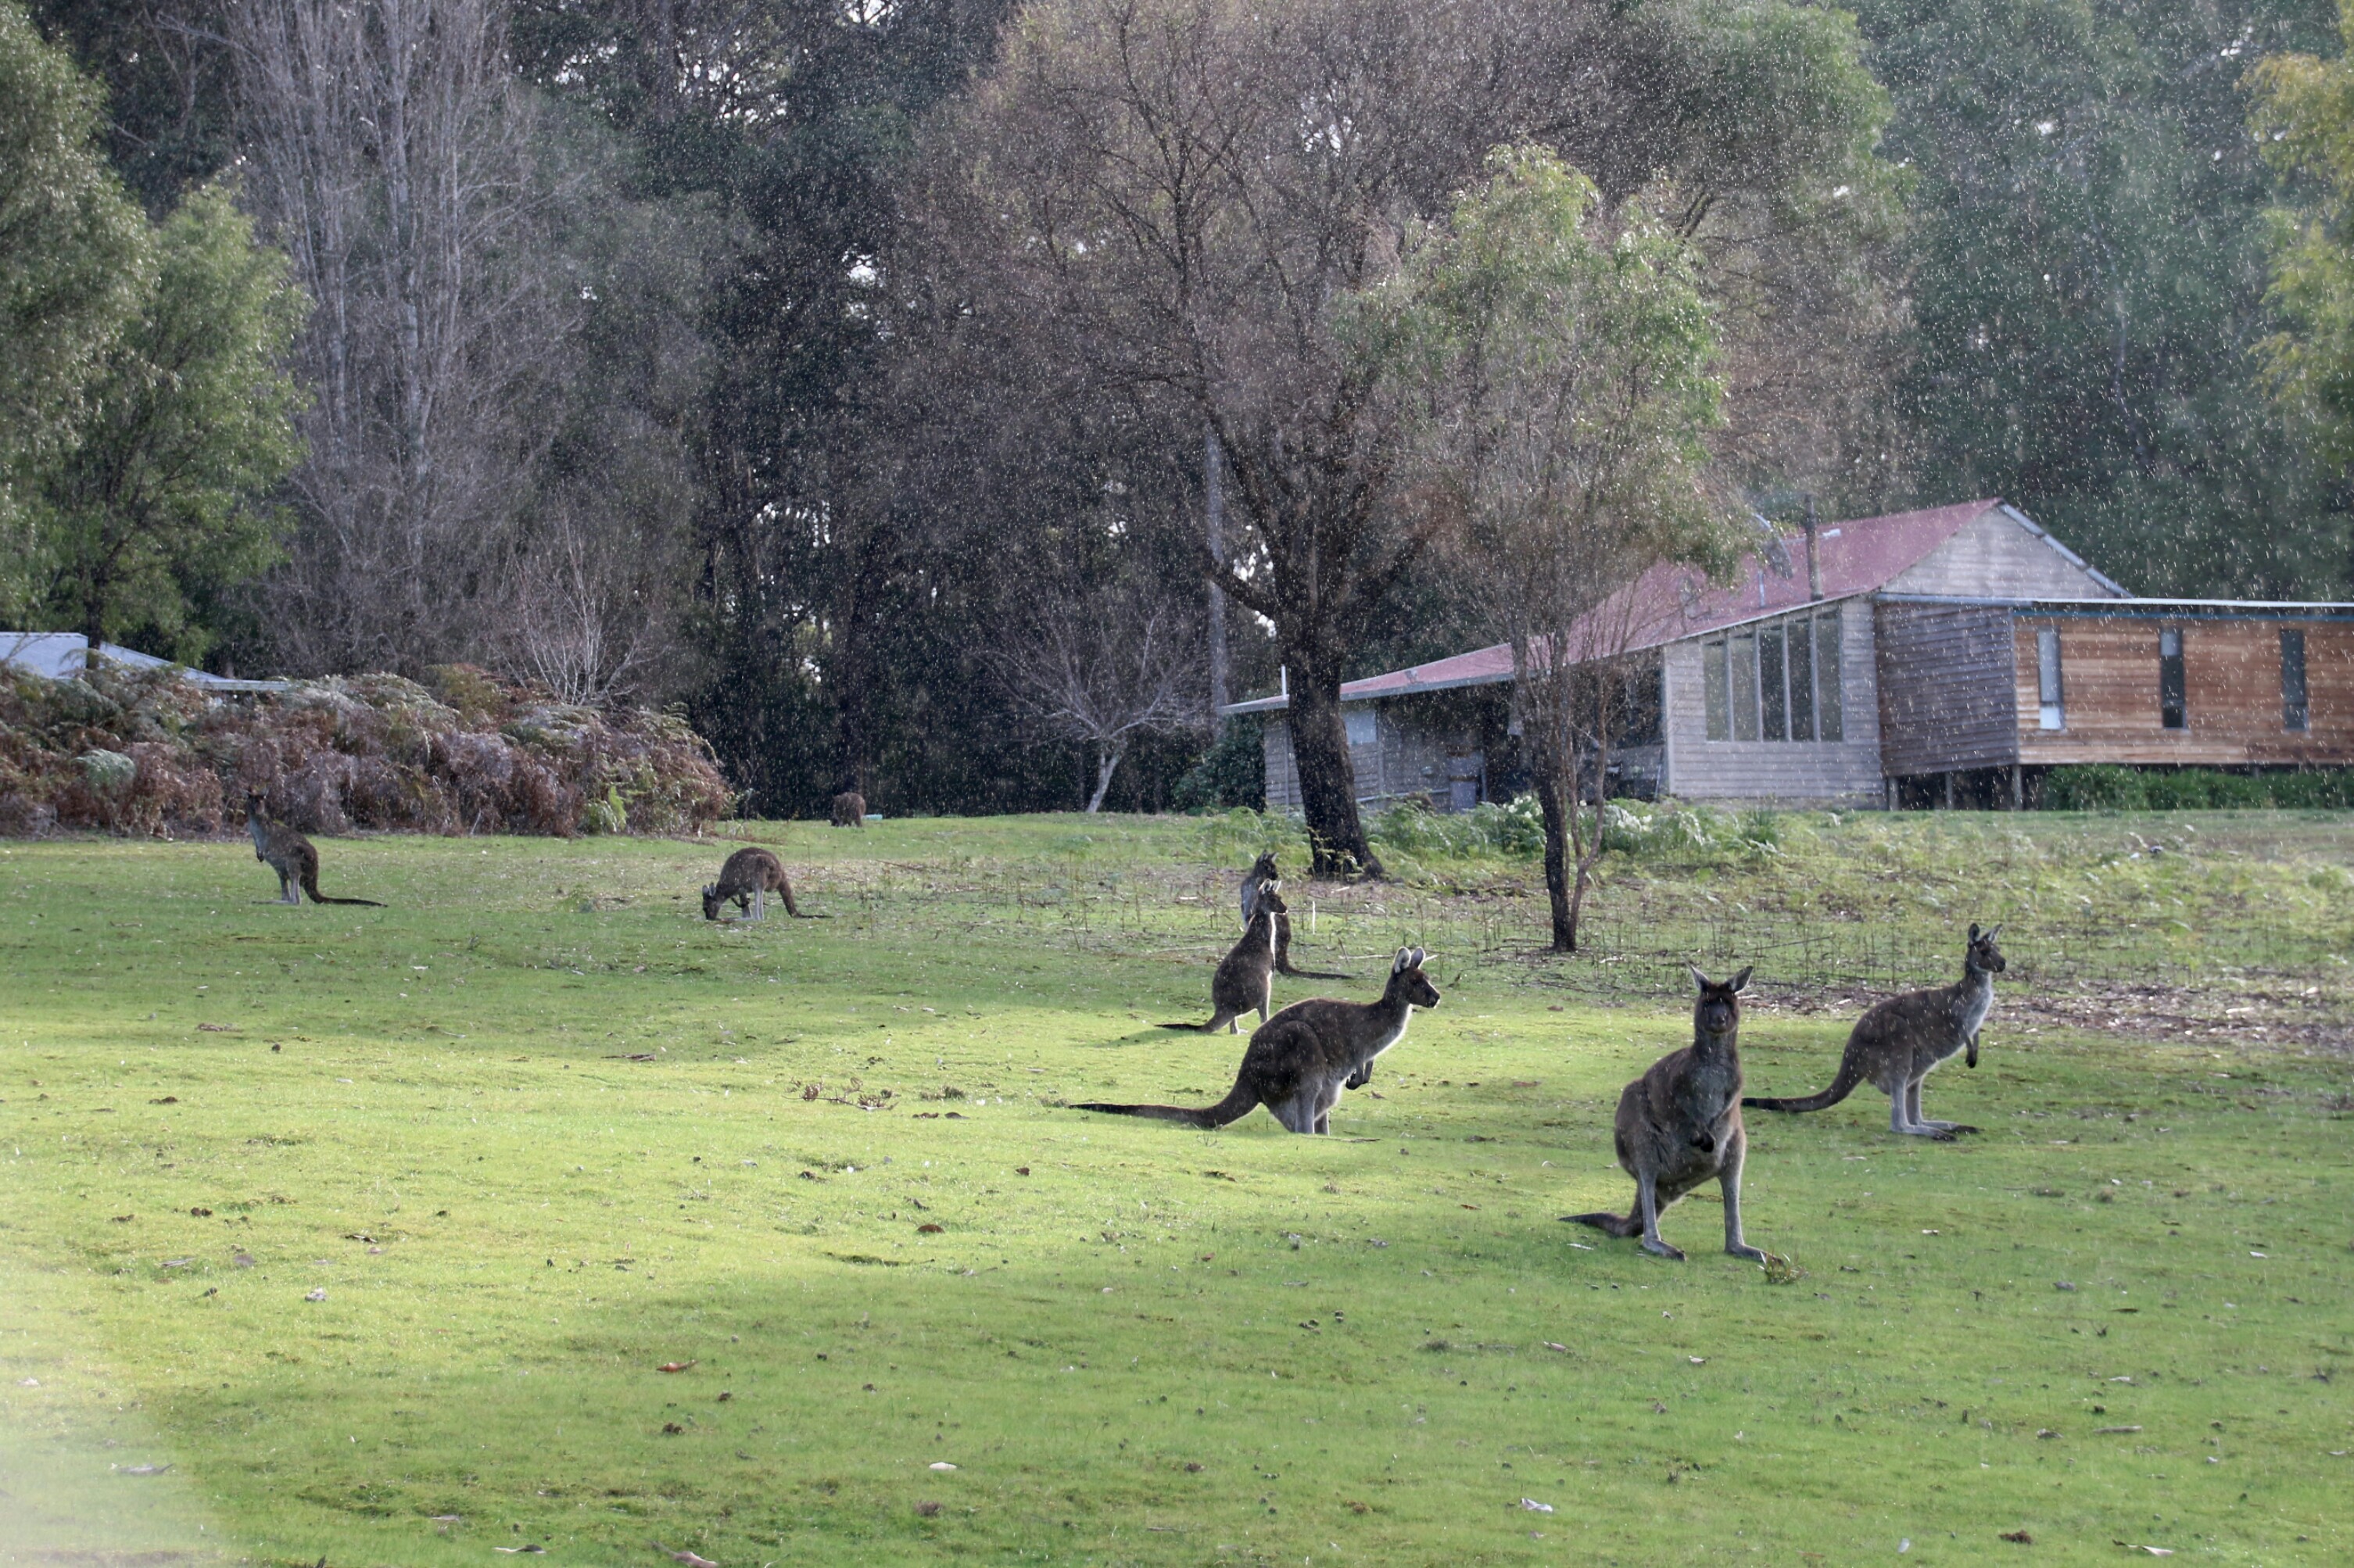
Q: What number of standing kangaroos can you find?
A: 6